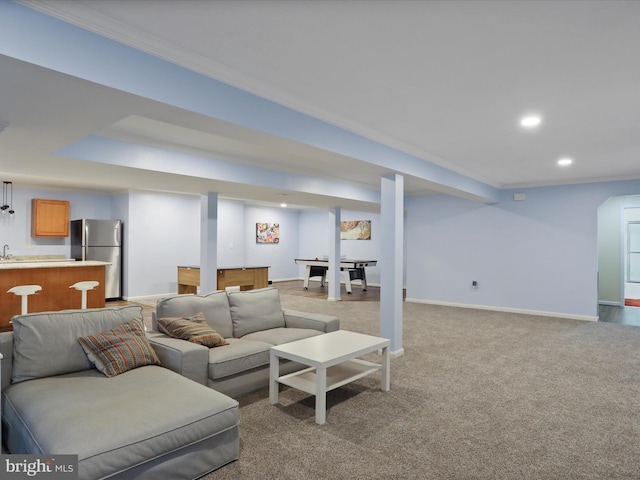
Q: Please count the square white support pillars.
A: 3